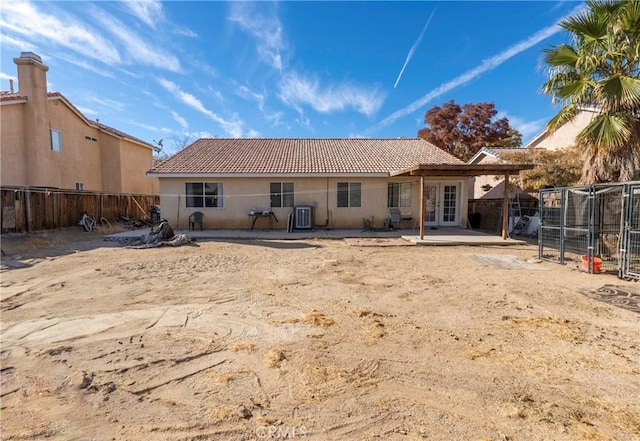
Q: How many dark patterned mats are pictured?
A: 1